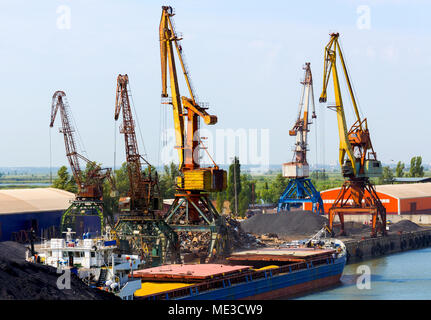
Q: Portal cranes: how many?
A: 5